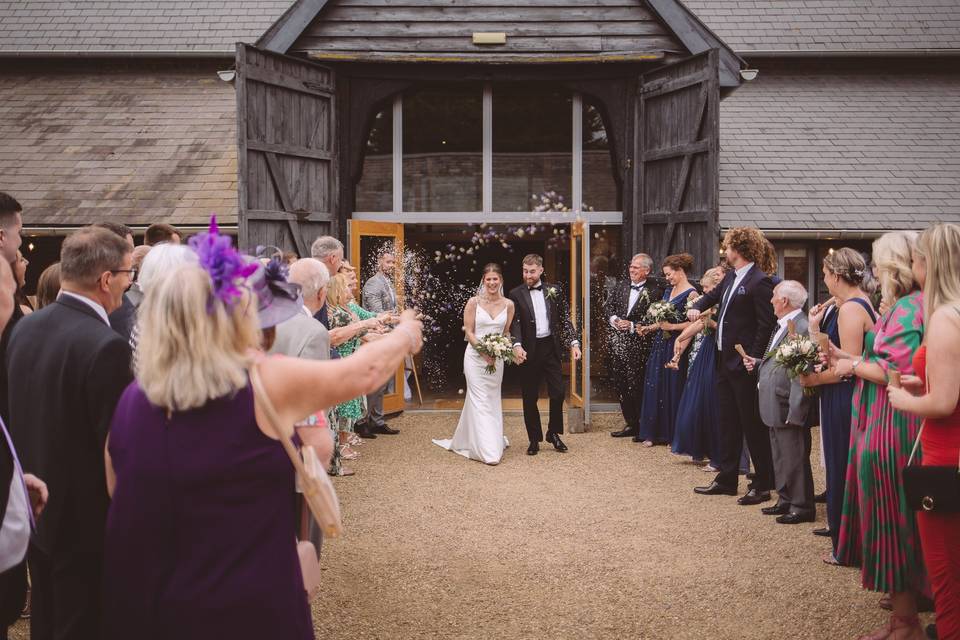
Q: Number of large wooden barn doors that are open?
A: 2